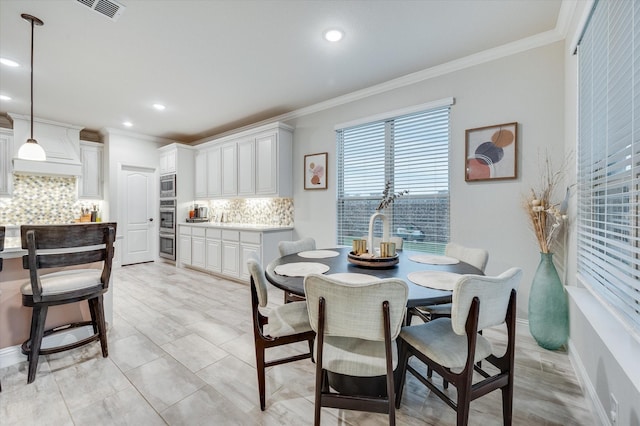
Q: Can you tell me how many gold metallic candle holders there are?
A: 2